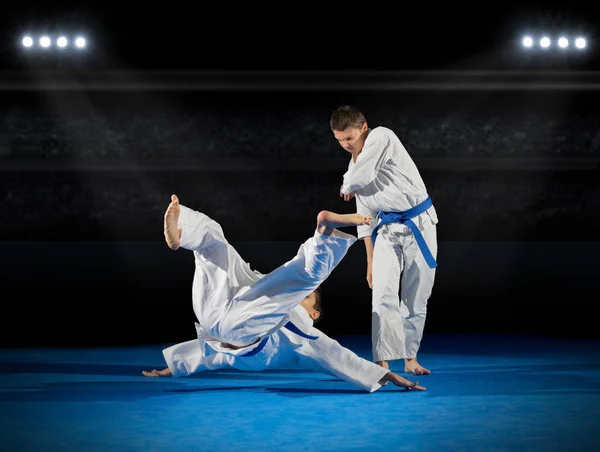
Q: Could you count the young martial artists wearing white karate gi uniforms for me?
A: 2